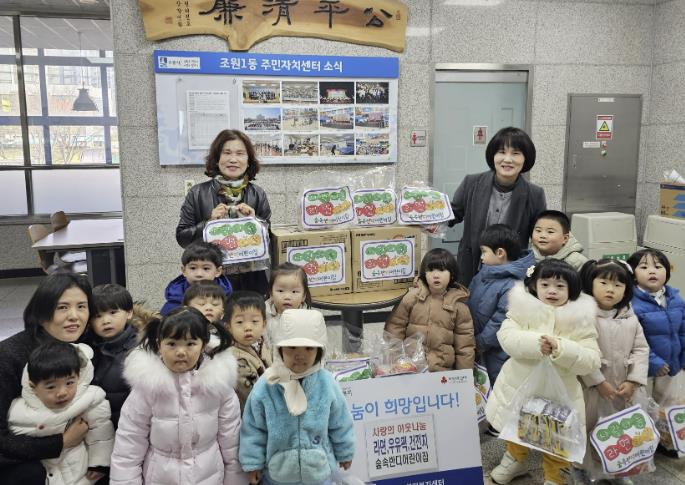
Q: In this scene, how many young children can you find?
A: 14